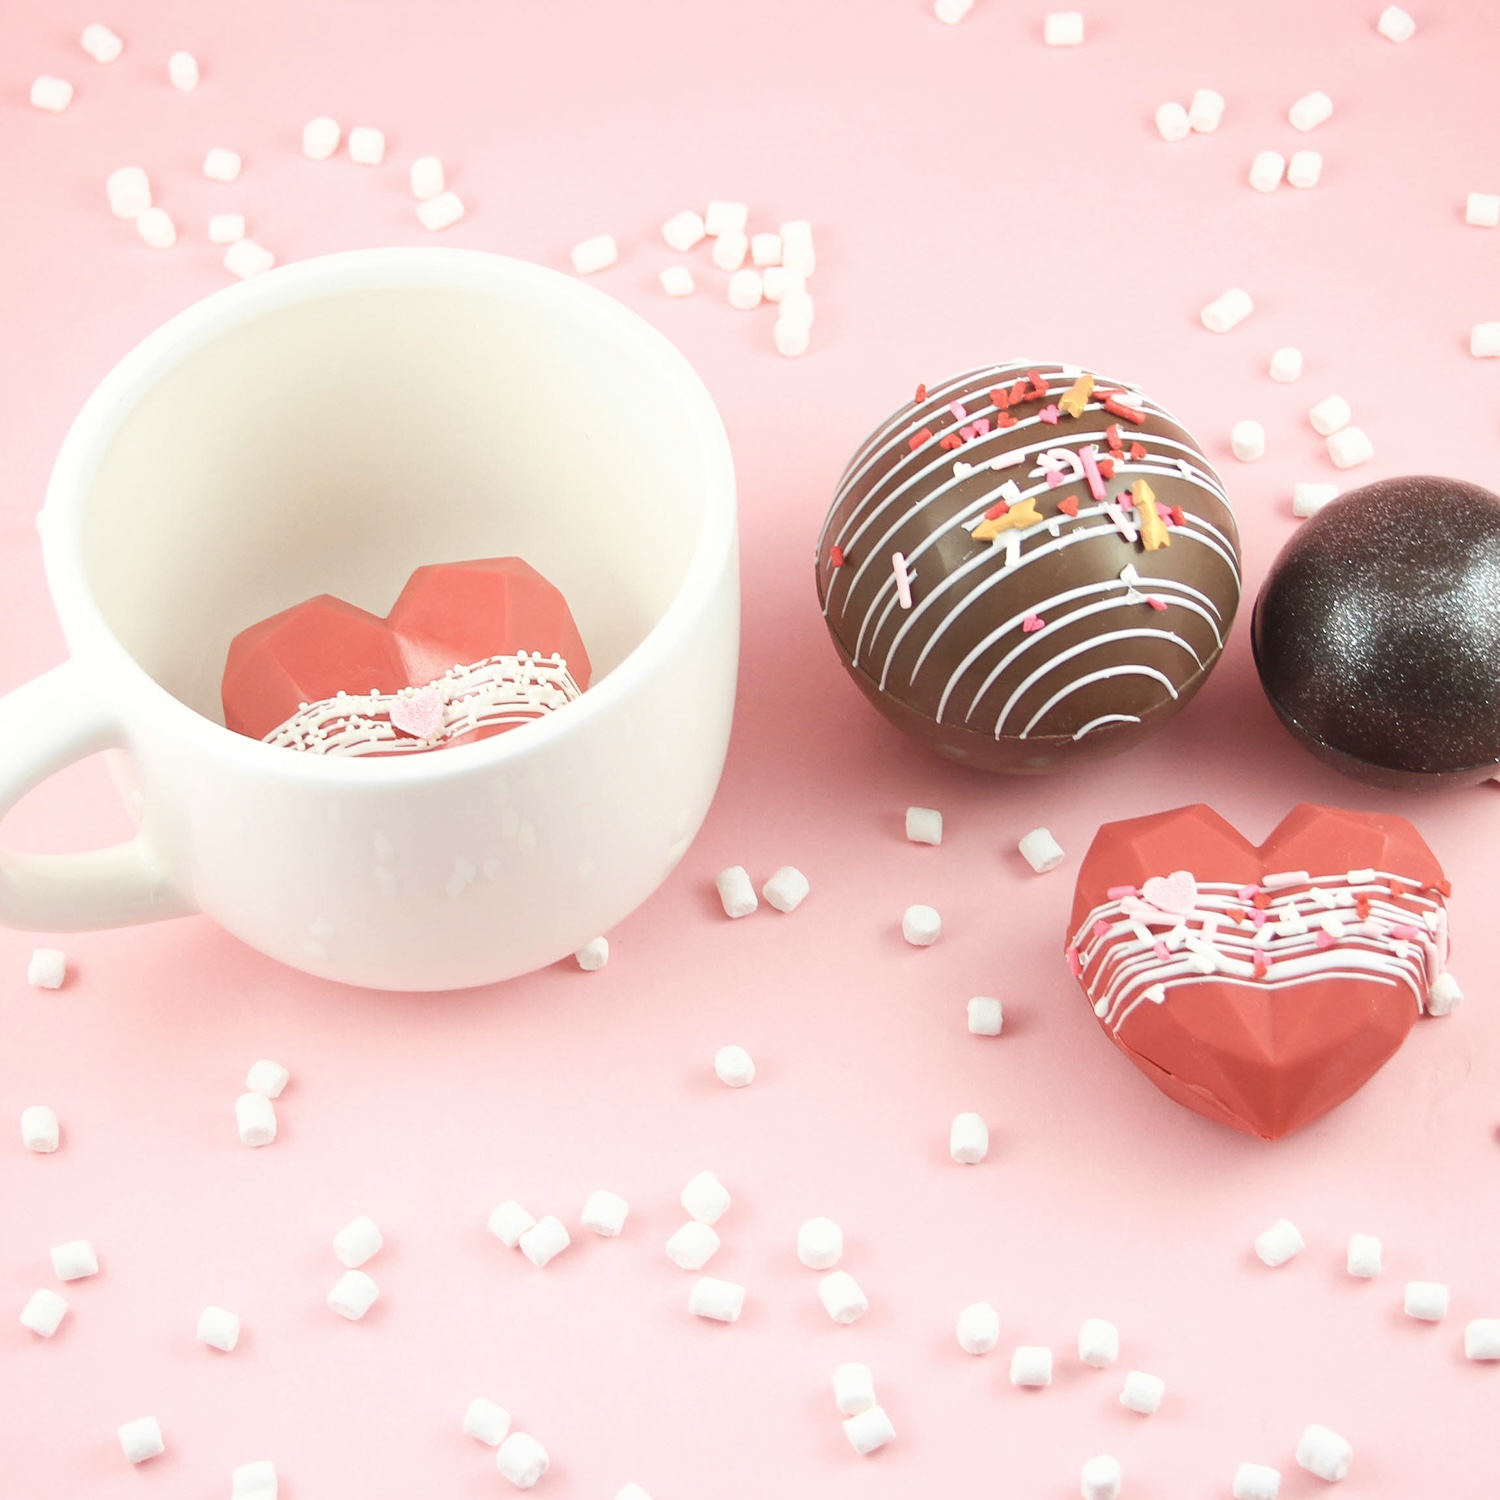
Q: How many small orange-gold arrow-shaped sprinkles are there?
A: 3